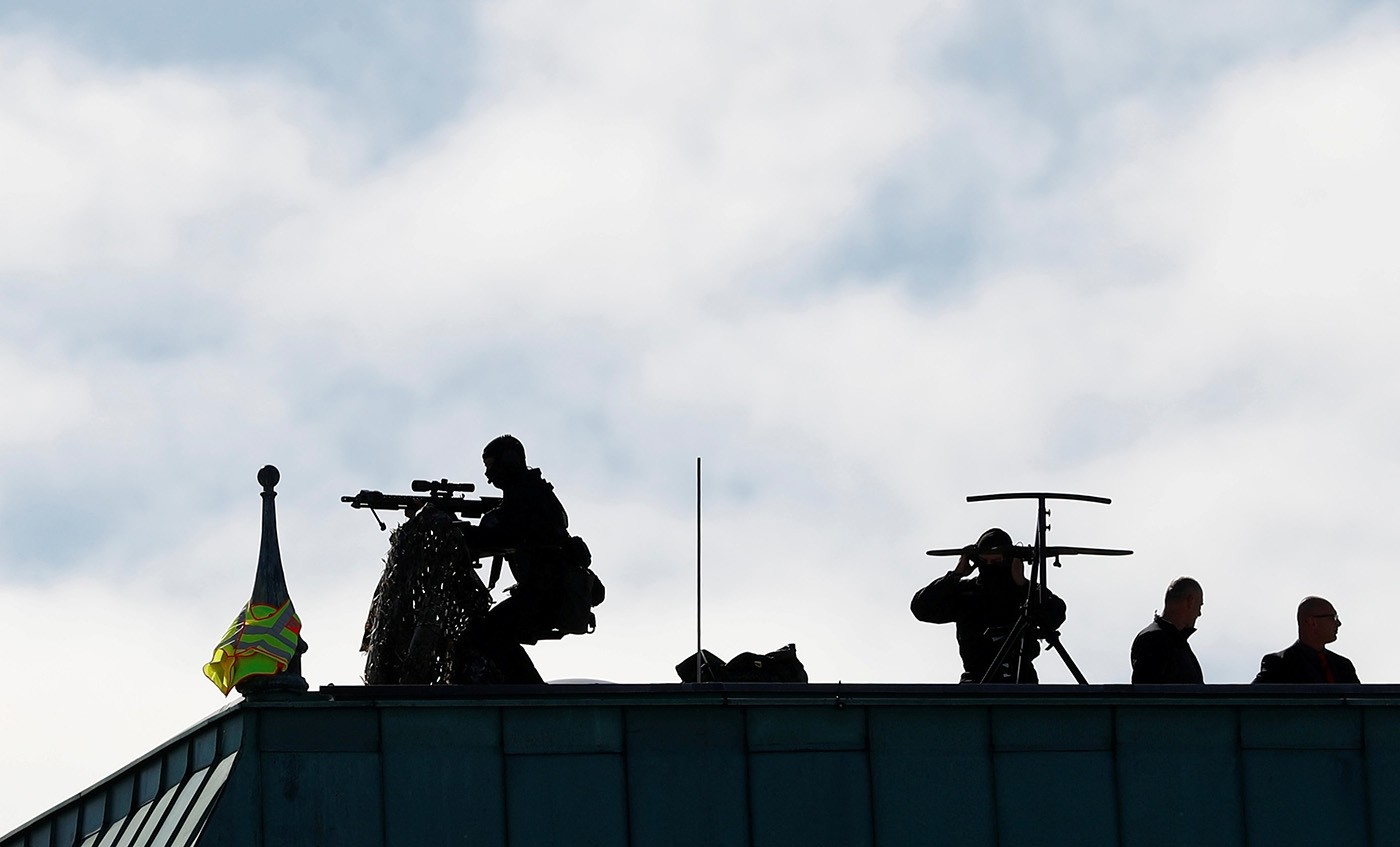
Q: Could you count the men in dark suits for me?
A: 2